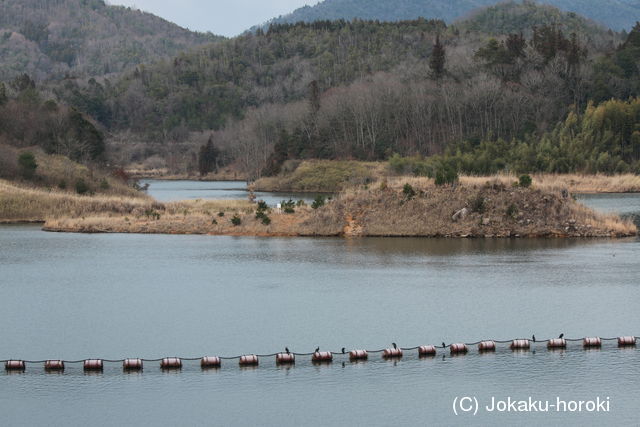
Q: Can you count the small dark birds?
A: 7